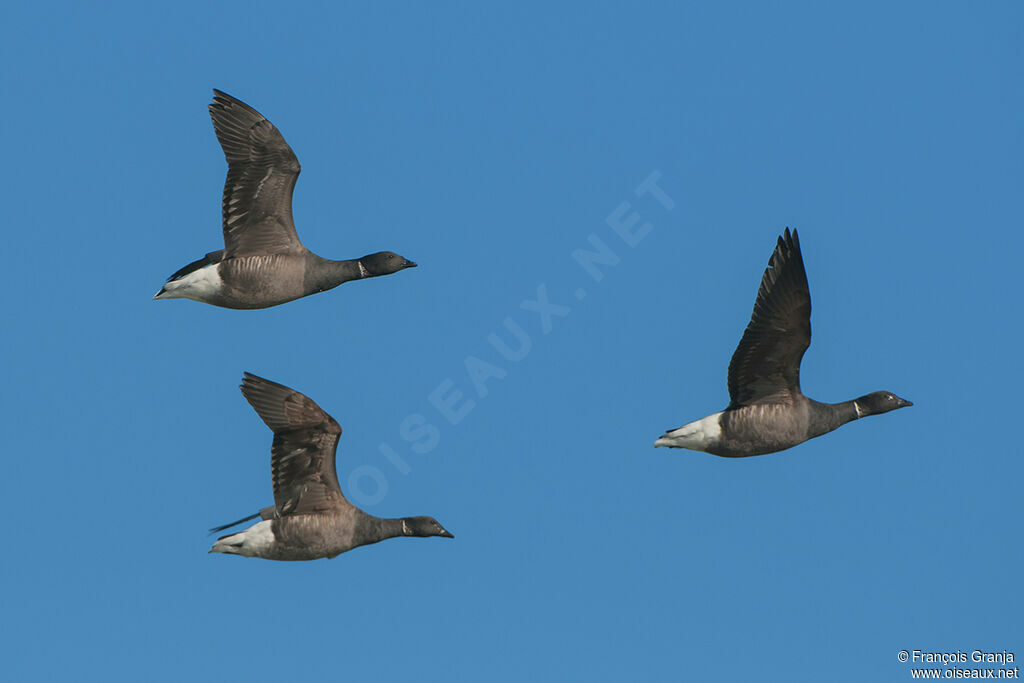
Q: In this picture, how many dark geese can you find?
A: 3